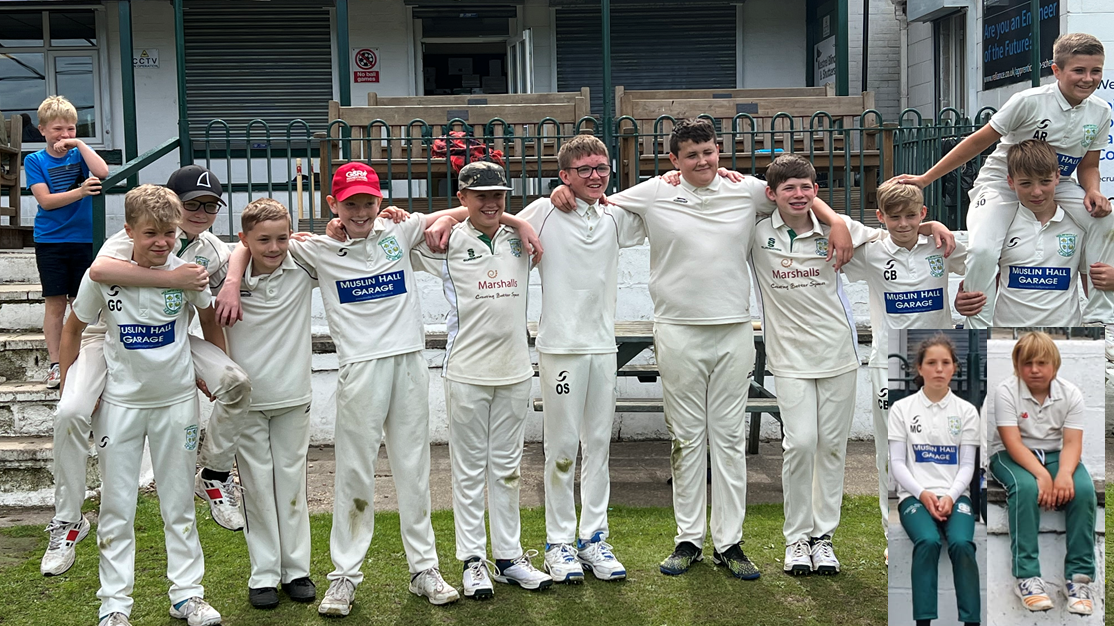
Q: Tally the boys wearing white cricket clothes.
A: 11